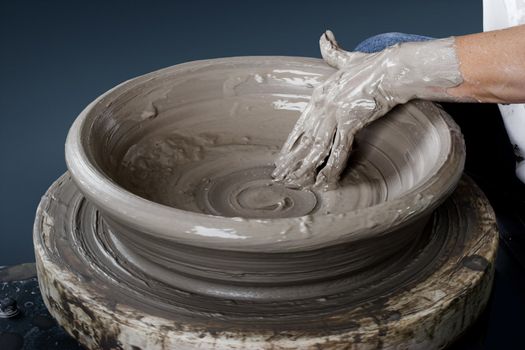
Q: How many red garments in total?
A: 0